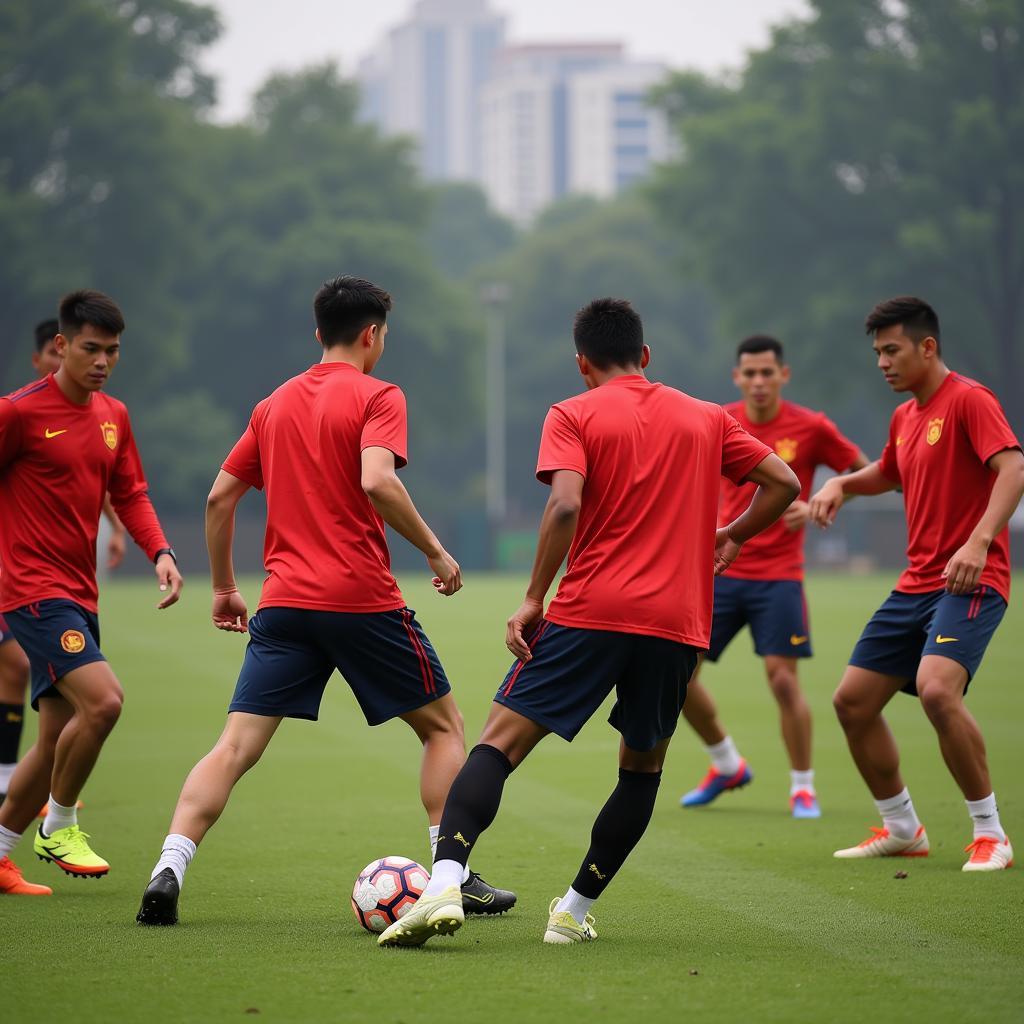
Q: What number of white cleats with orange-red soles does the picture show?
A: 2